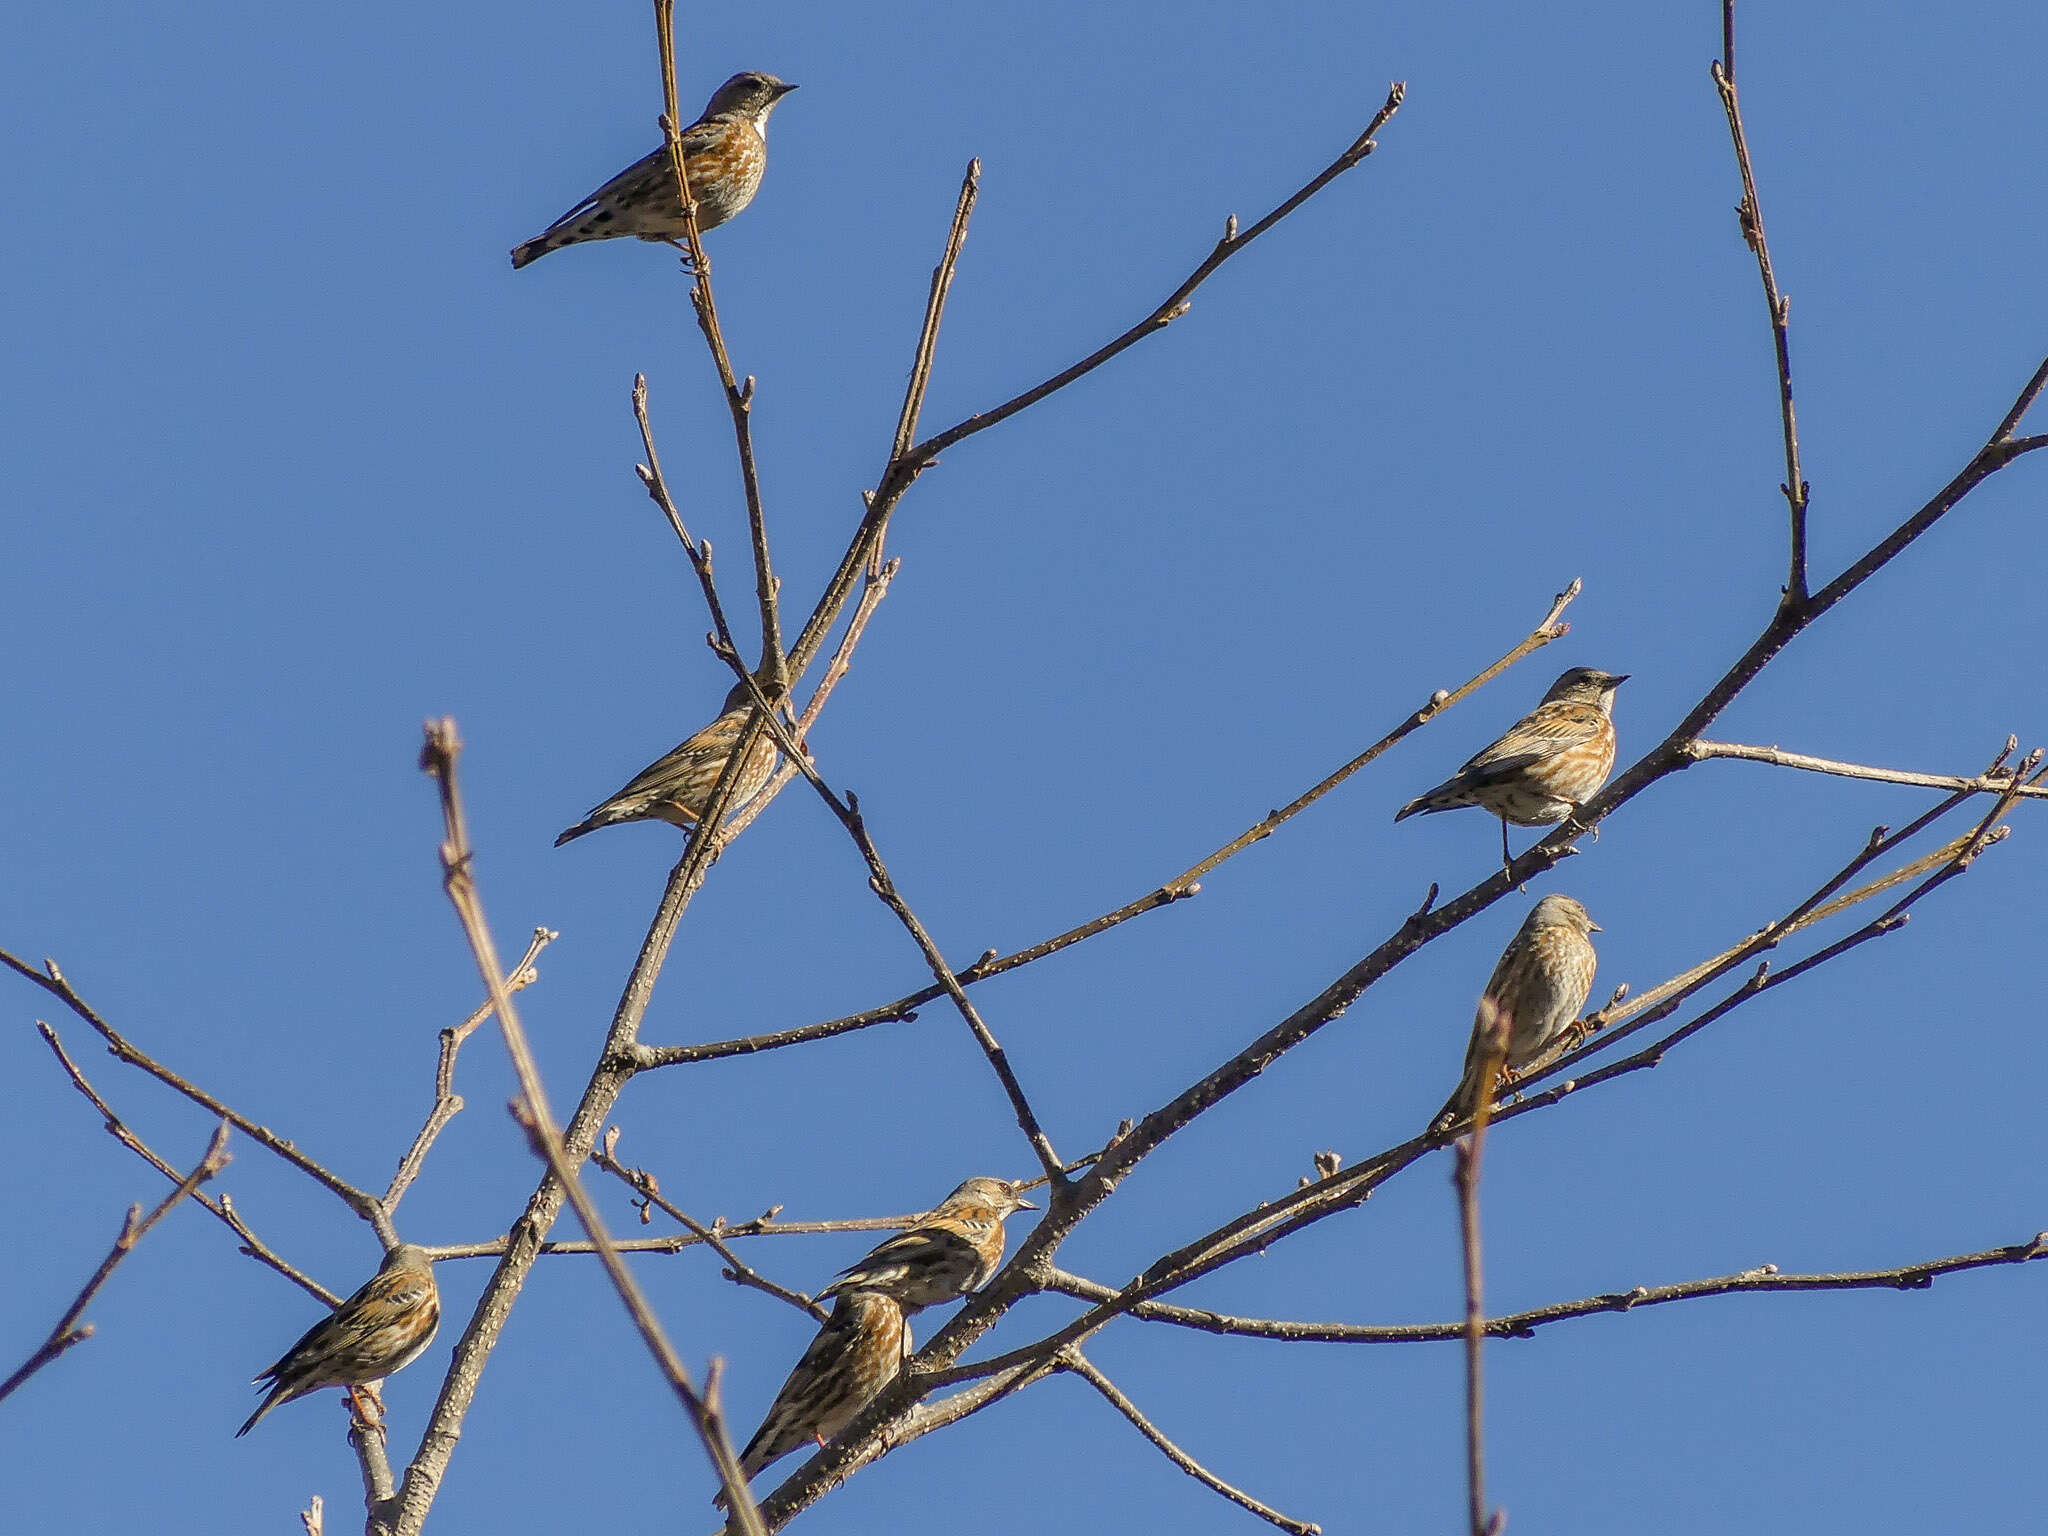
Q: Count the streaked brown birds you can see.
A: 7